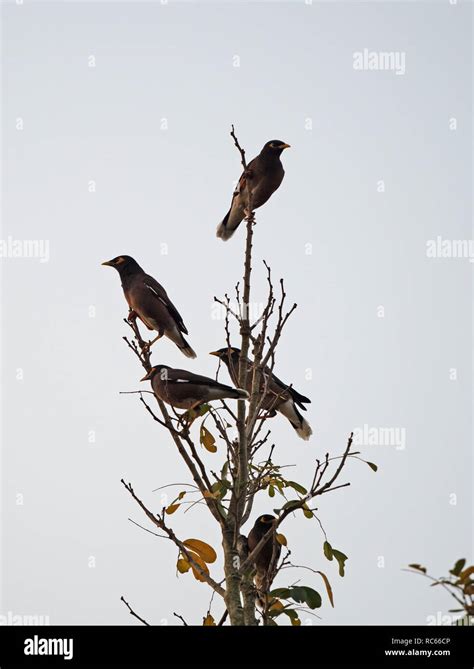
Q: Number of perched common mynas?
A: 5